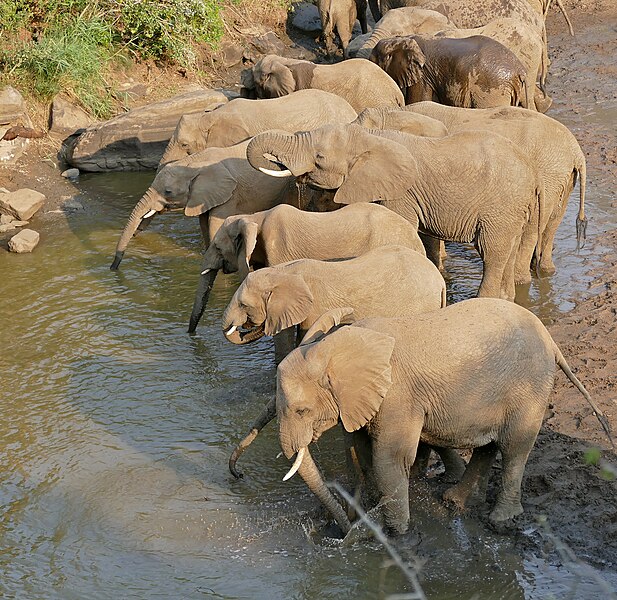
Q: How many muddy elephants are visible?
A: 1